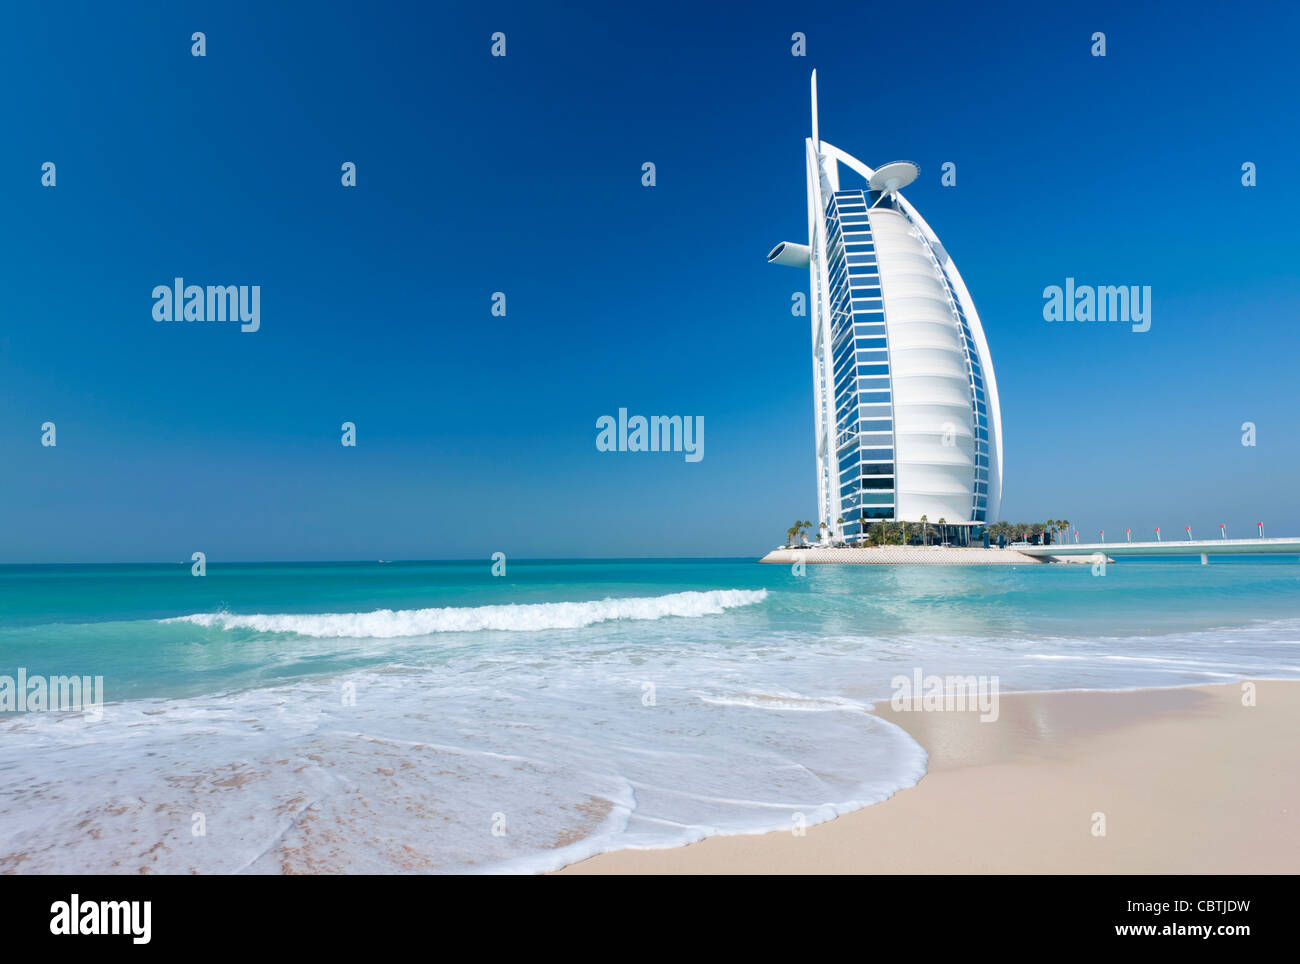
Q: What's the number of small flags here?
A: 10